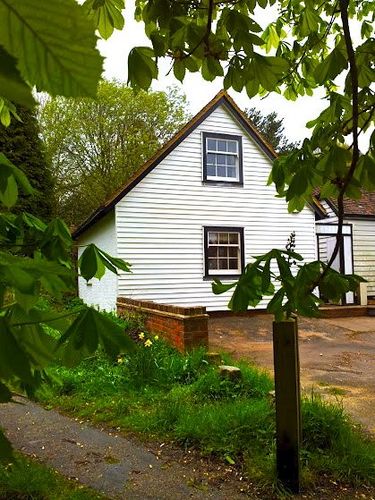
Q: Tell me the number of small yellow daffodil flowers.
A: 4